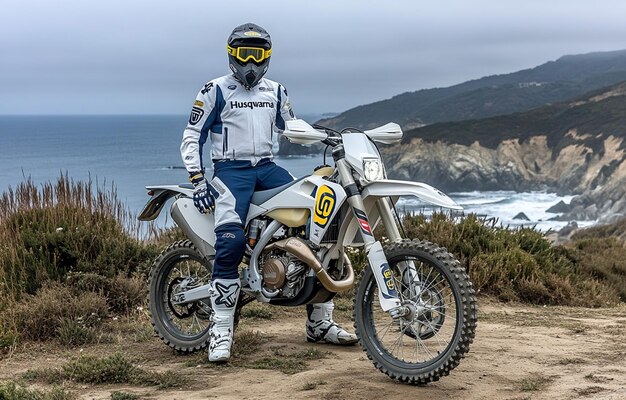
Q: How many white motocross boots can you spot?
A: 2